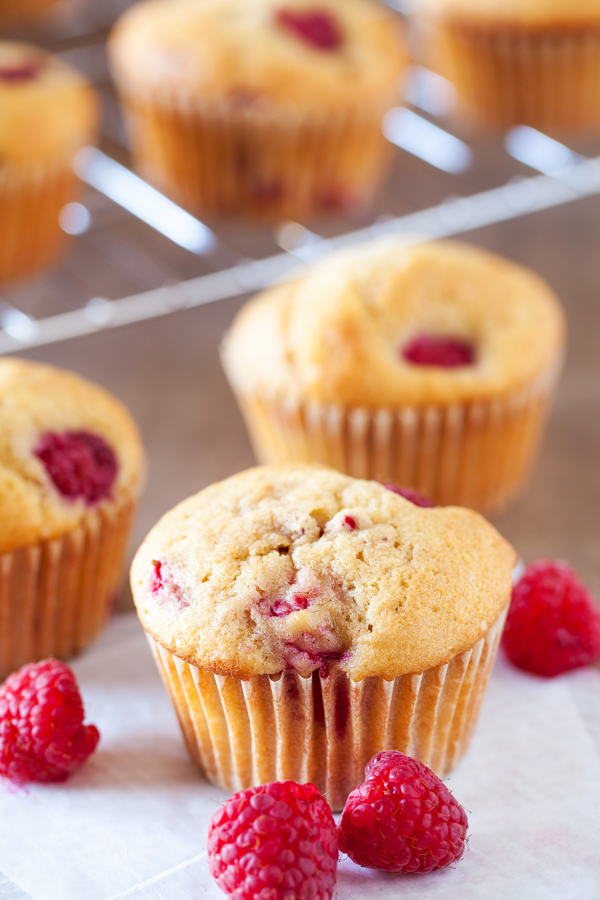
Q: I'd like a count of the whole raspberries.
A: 4